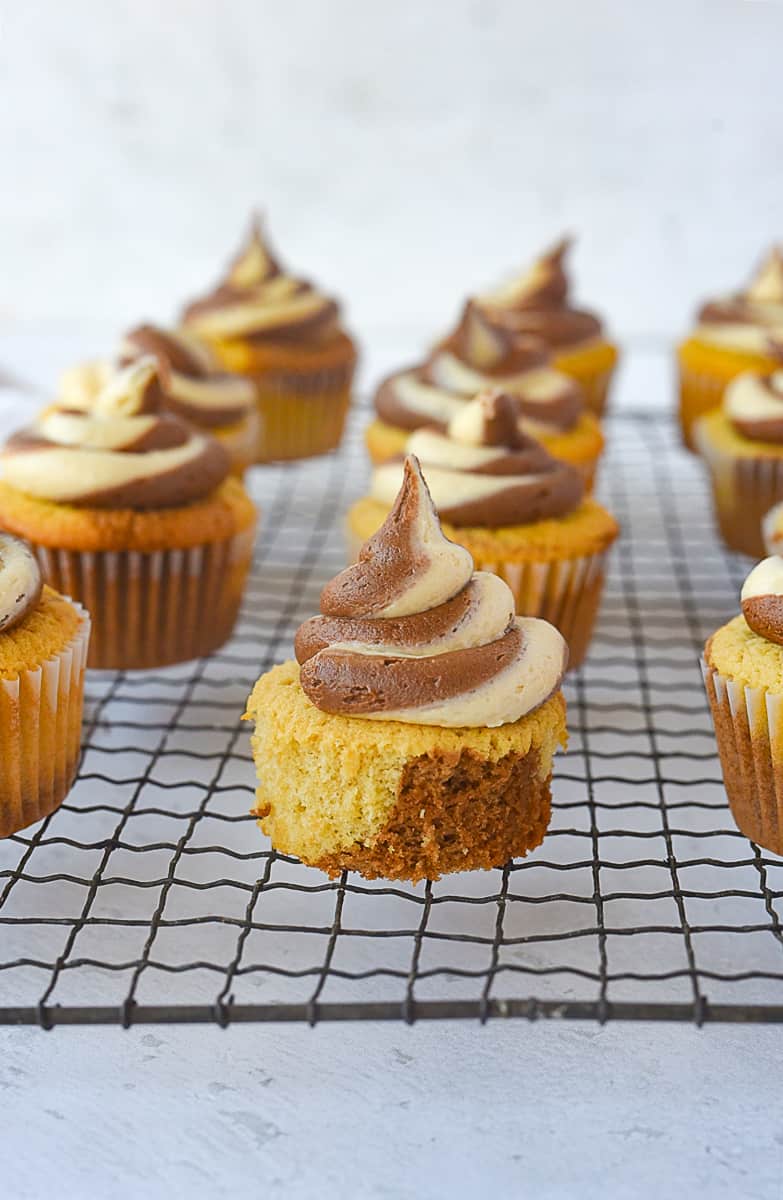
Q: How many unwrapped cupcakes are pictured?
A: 1